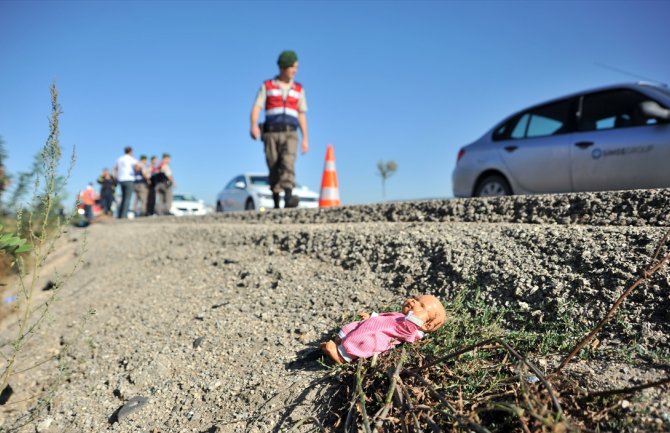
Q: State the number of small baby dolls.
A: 1